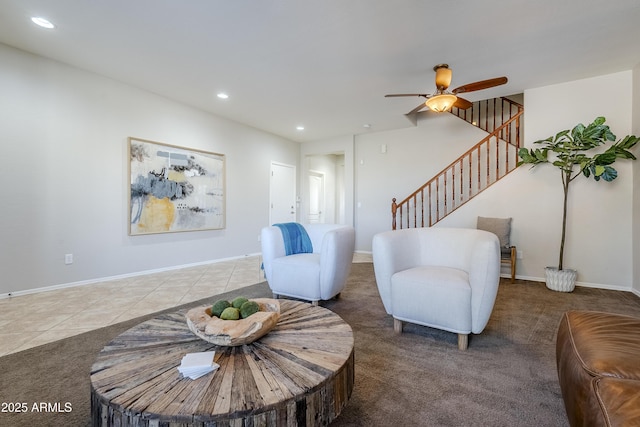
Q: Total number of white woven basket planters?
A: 1